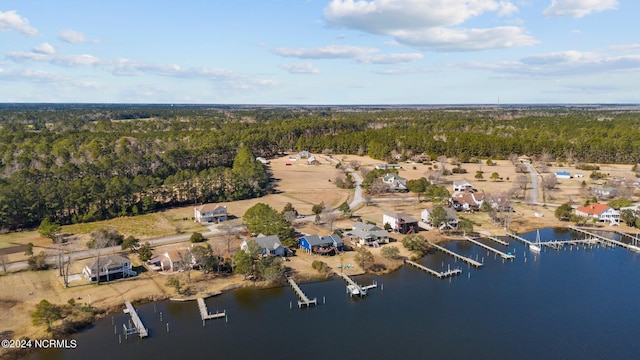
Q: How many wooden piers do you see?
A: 11